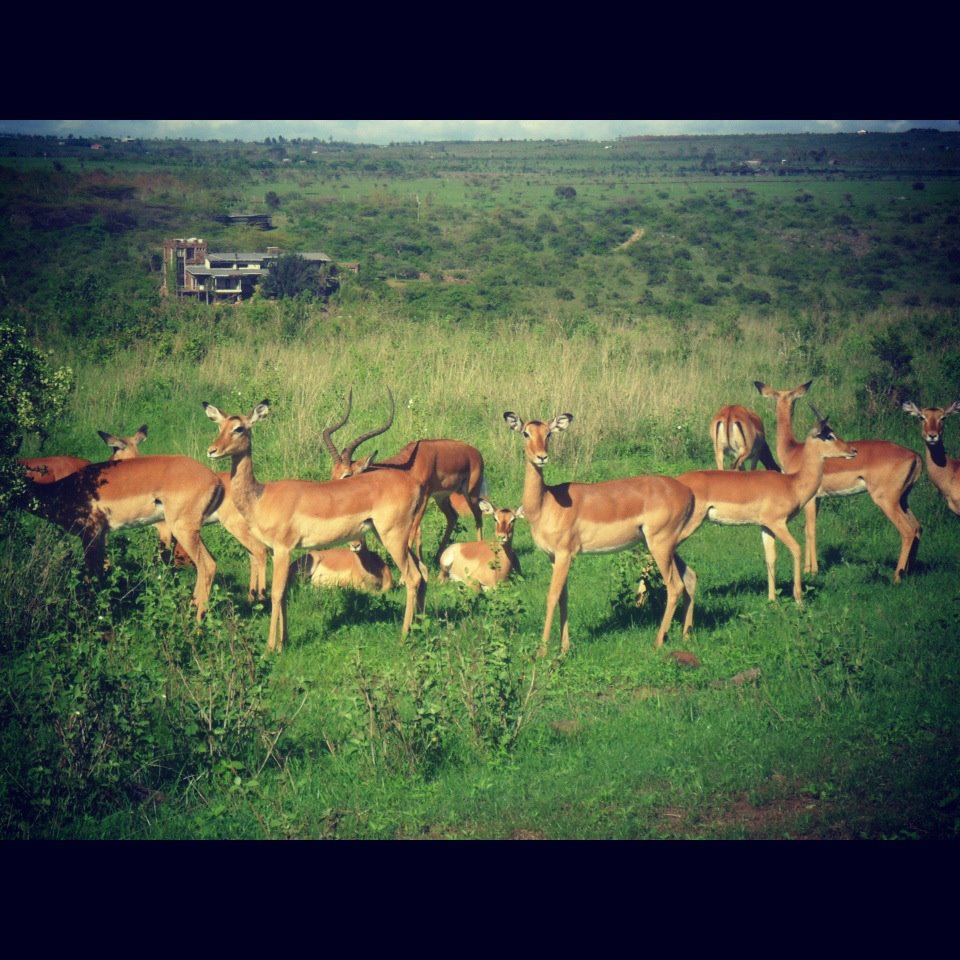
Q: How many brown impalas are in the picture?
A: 12